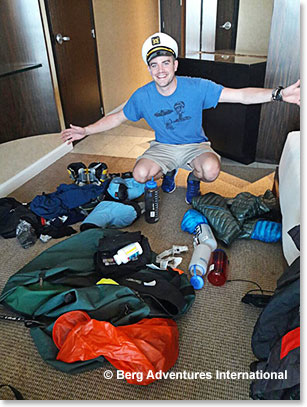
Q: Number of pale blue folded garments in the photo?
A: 2